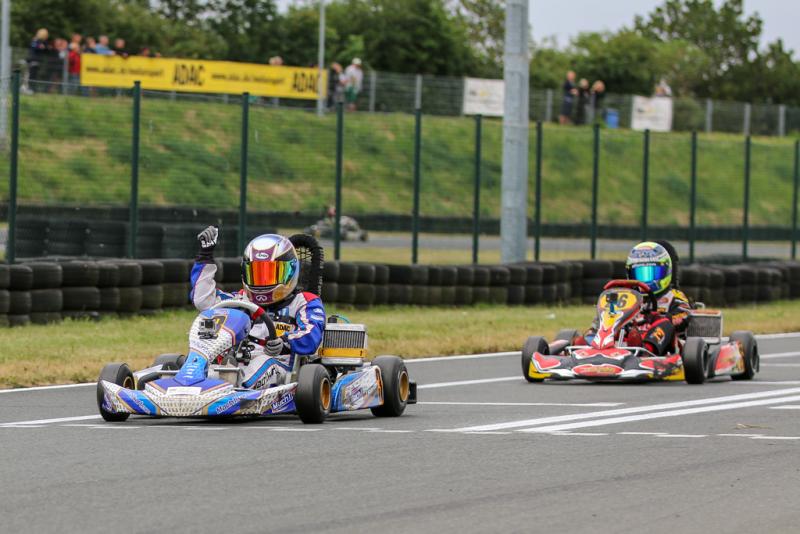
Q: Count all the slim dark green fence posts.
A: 12